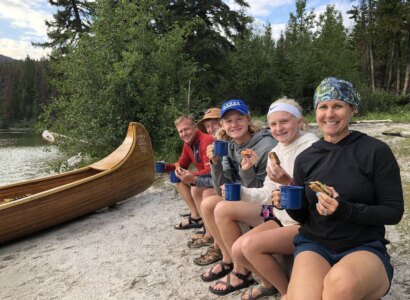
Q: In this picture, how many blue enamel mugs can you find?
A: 5